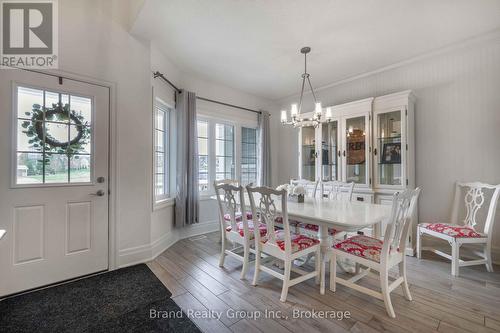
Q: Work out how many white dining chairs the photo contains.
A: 7